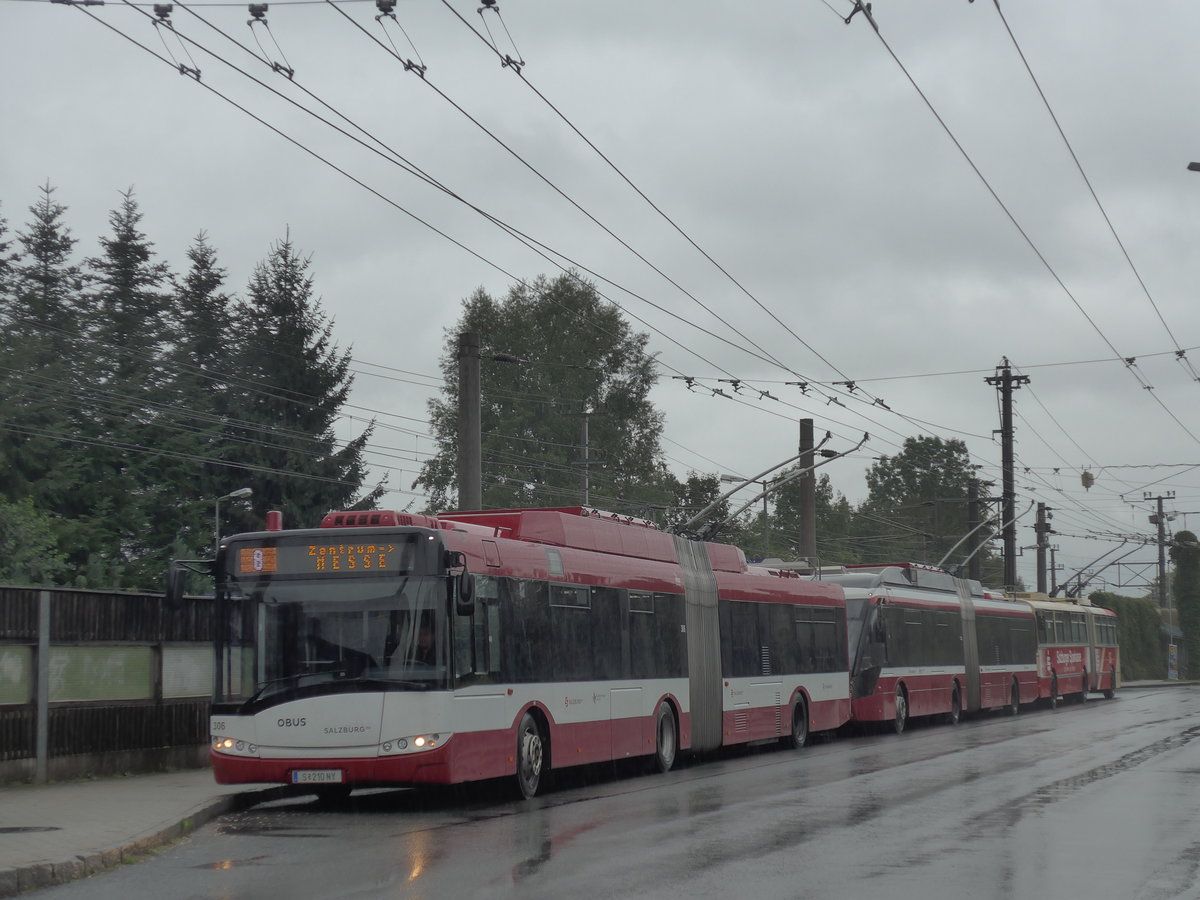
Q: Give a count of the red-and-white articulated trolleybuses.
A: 3